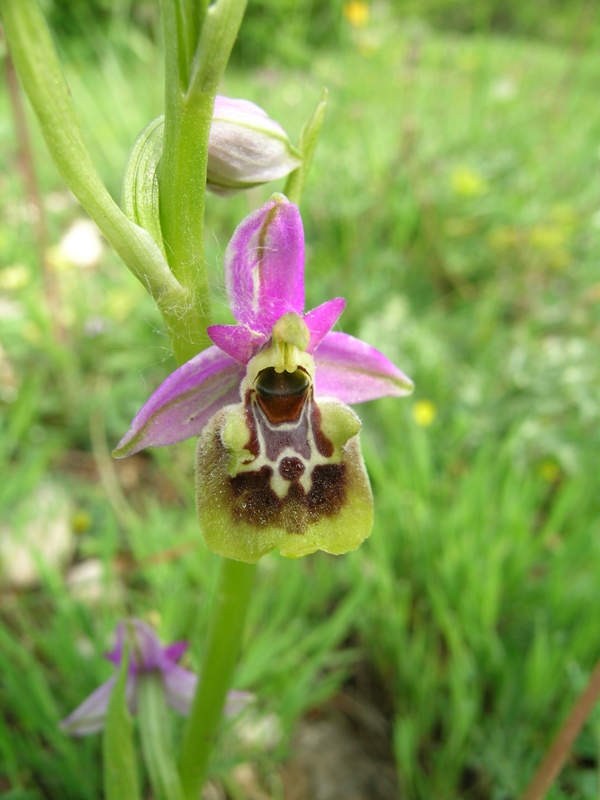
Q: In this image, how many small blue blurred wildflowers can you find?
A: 0